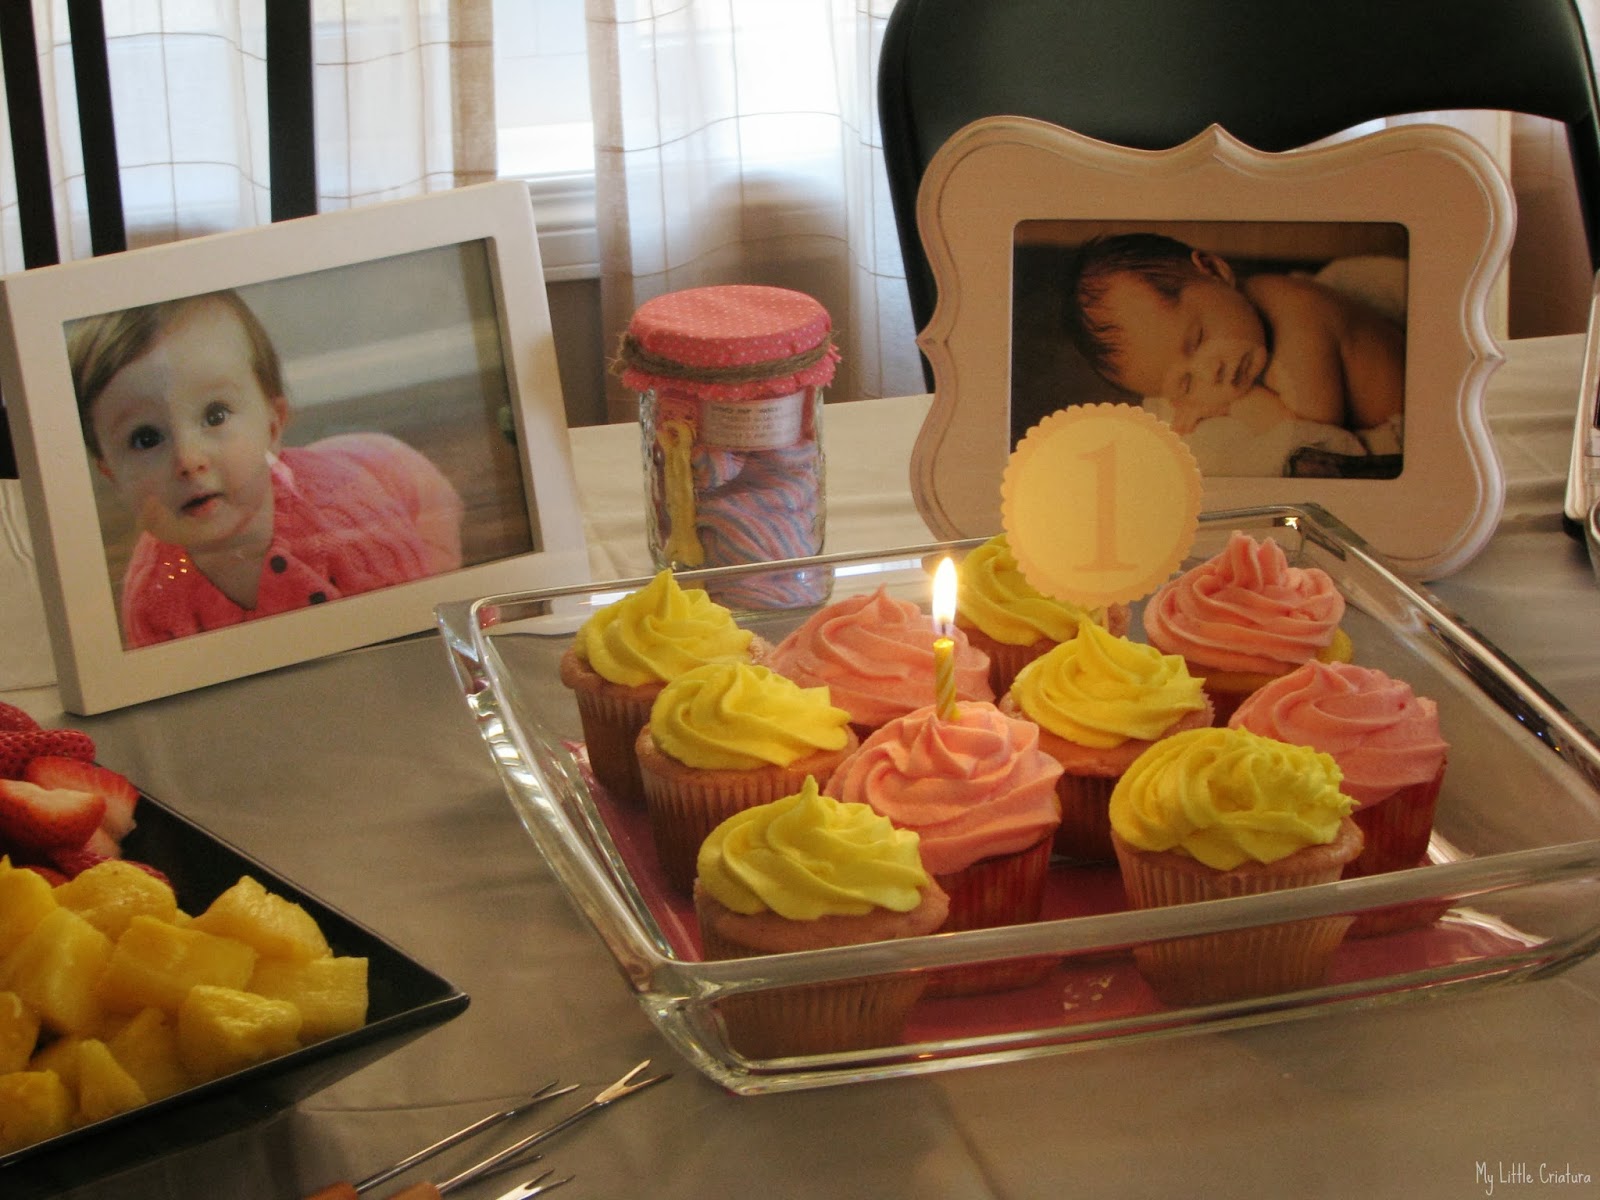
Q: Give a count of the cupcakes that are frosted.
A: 10